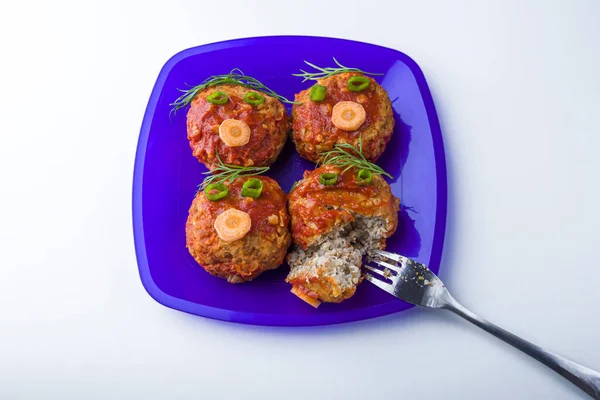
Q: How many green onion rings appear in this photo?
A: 8